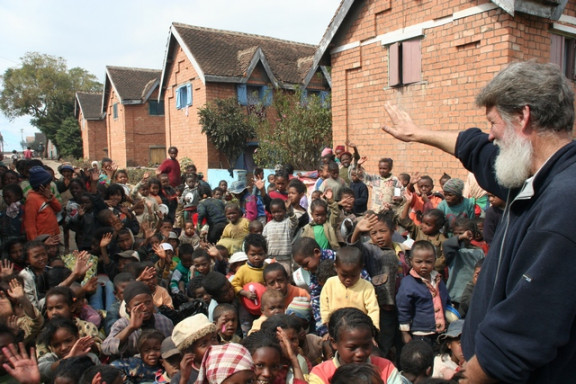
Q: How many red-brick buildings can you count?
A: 4